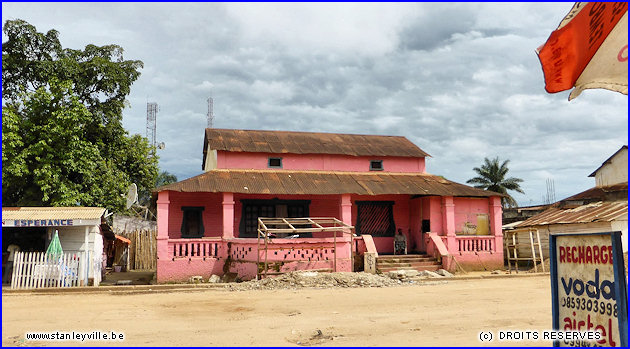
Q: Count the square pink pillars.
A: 5